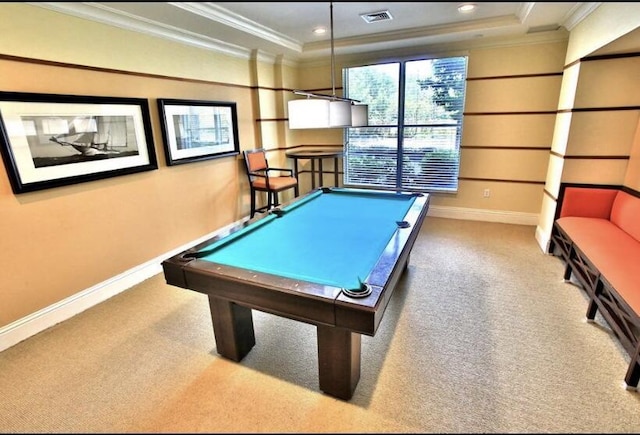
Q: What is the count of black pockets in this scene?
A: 6